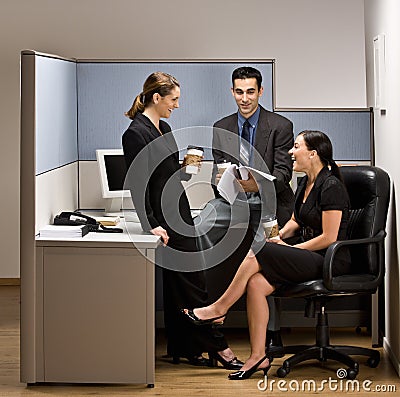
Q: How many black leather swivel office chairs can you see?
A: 1